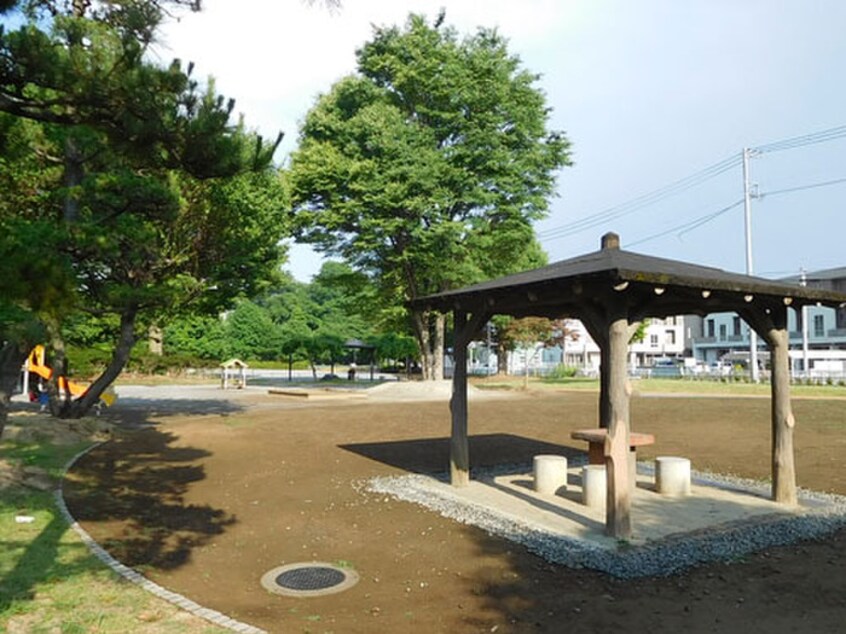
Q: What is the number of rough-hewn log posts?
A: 4